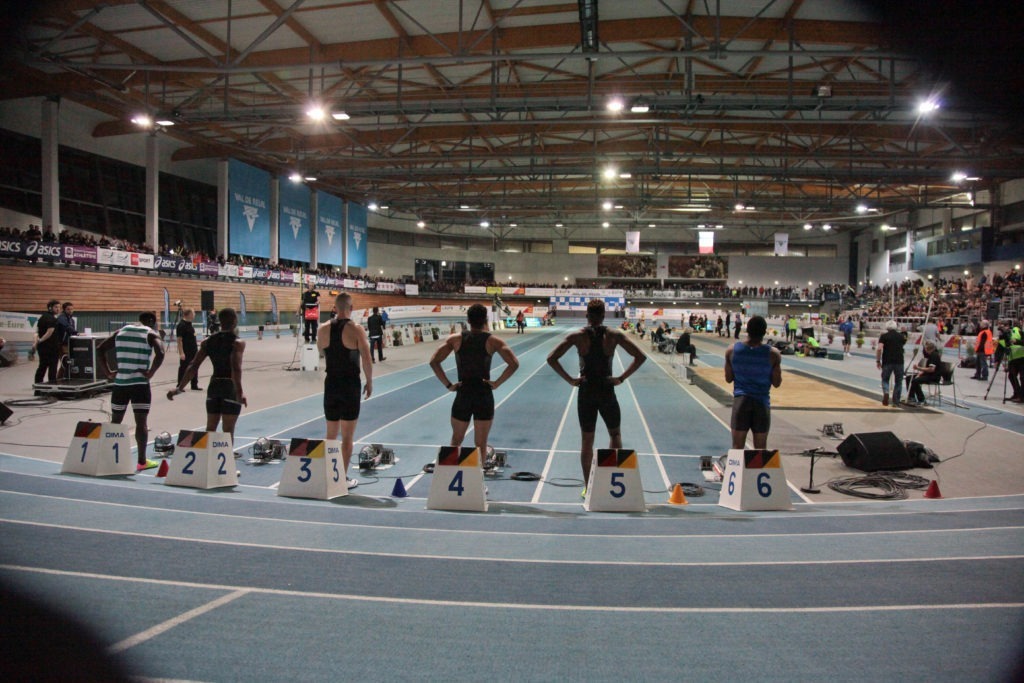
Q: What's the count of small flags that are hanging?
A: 3